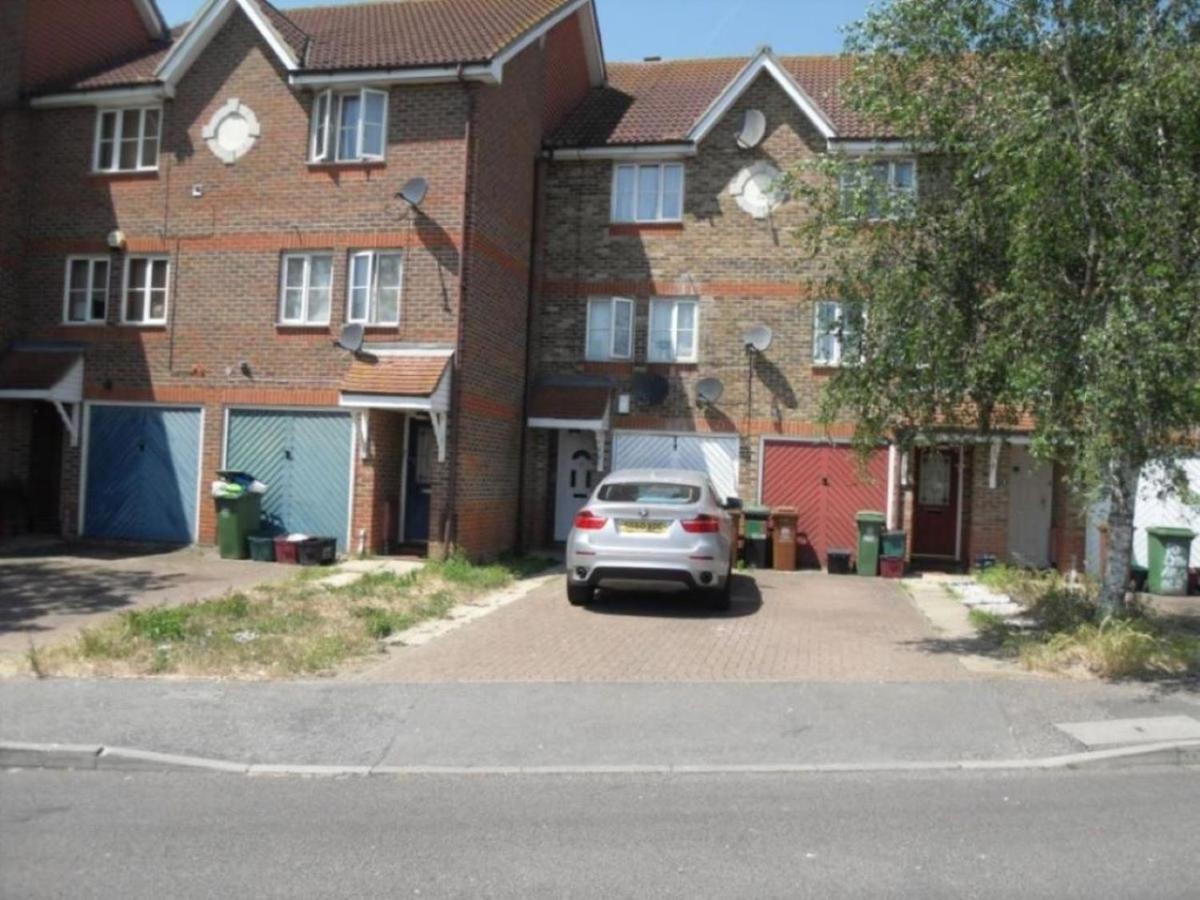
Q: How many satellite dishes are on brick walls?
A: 6